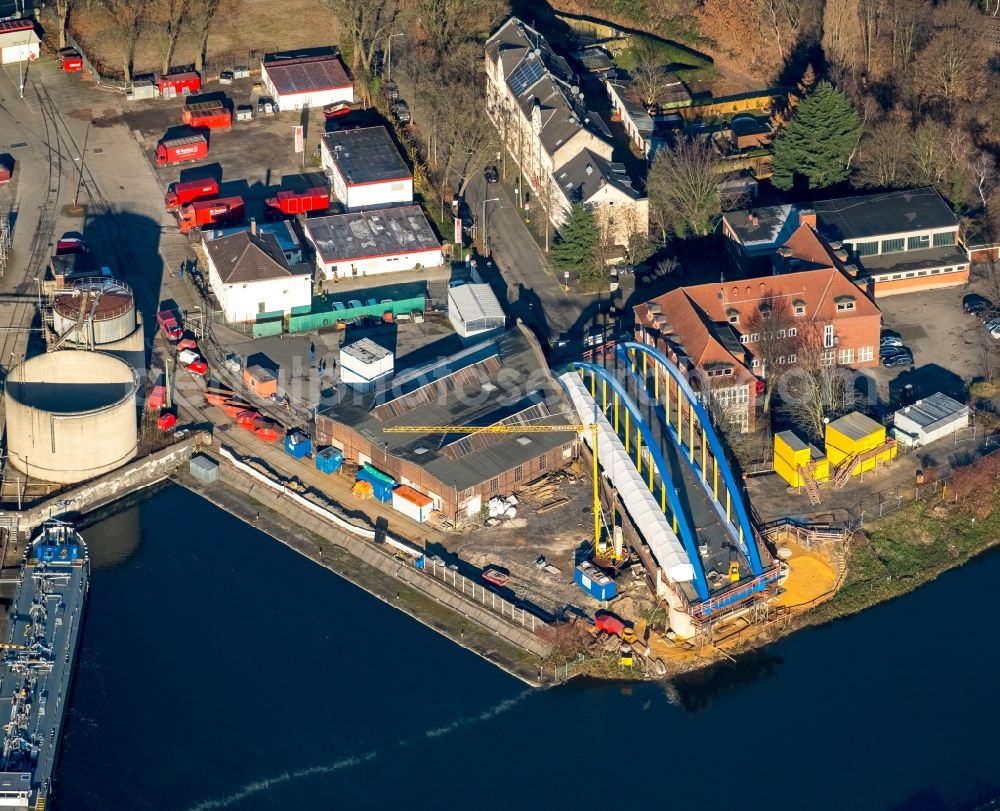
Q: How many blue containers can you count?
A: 4